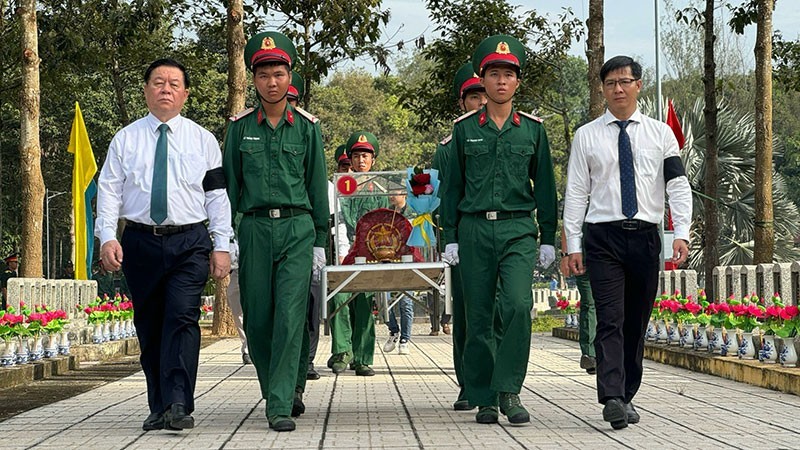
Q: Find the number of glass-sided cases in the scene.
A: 1